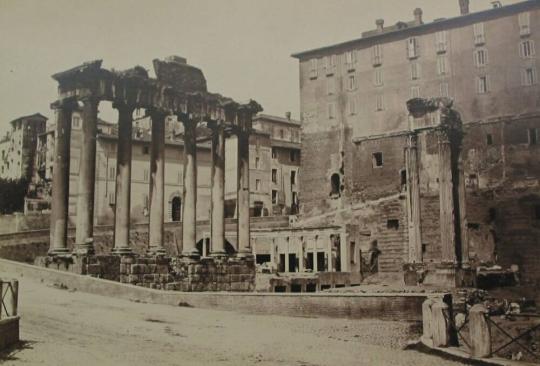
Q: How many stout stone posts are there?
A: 3